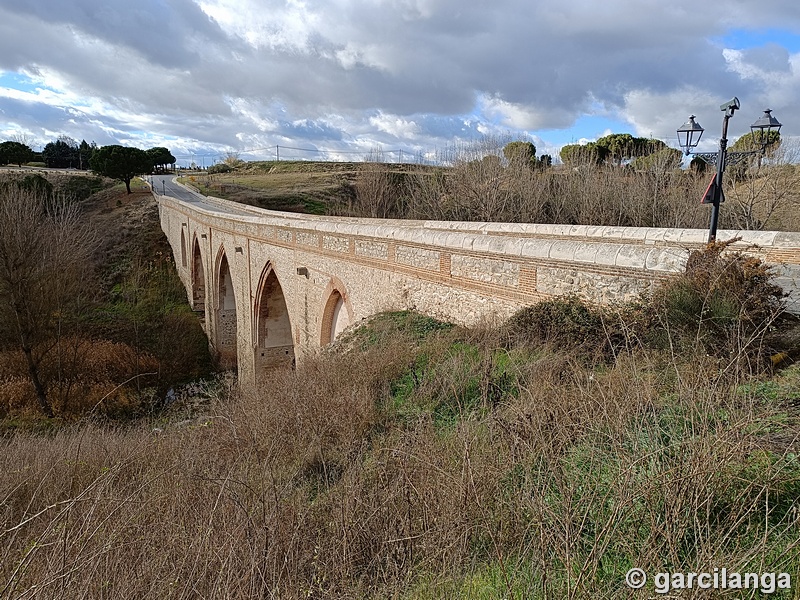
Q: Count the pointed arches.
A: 5